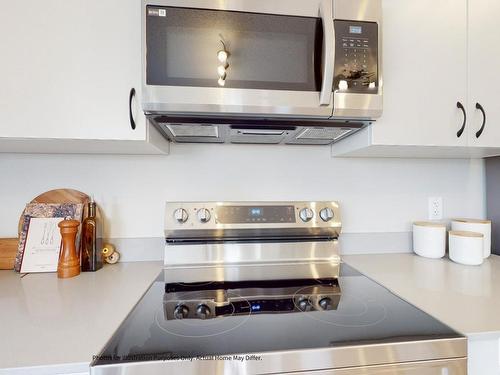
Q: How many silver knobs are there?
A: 4